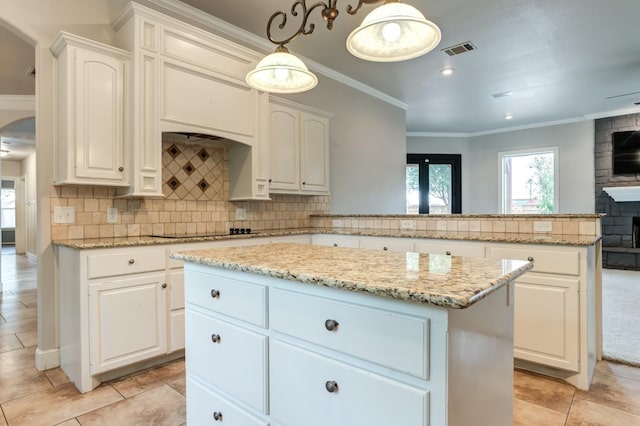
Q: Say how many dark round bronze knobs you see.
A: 14